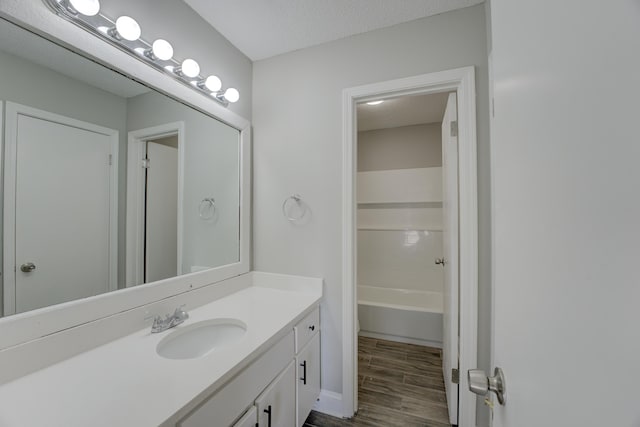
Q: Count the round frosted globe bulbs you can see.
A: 6